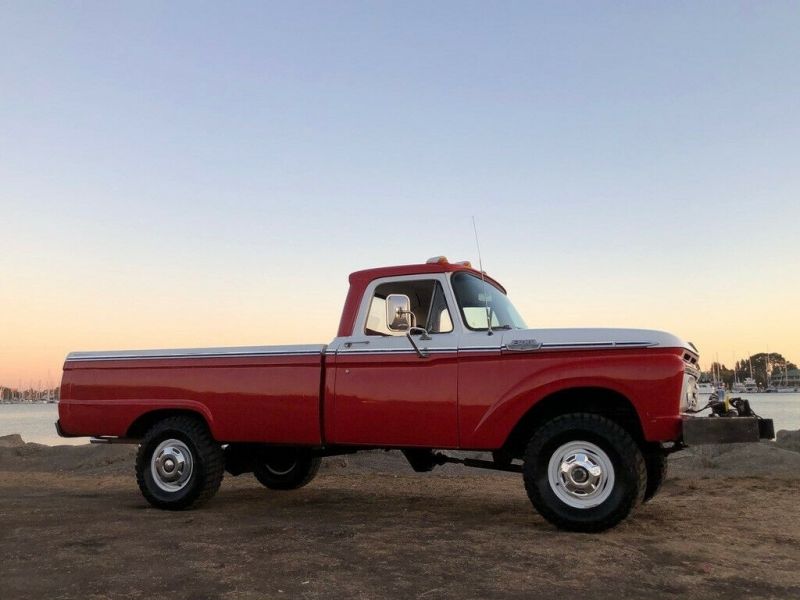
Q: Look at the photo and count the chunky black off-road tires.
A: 4